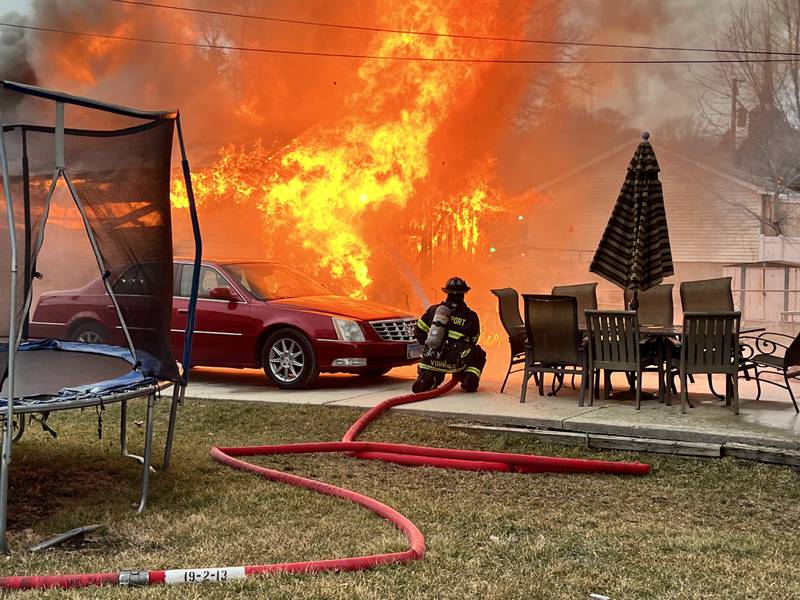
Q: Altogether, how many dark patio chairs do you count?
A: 8